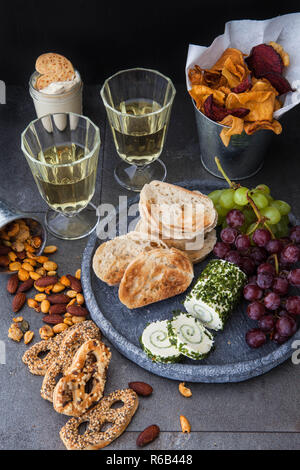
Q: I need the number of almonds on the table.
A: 11